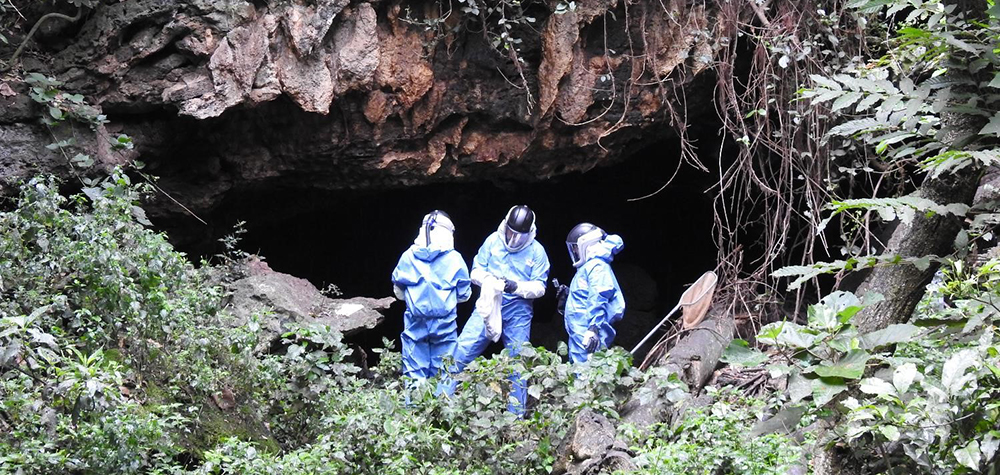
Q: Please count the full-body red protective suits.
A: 0